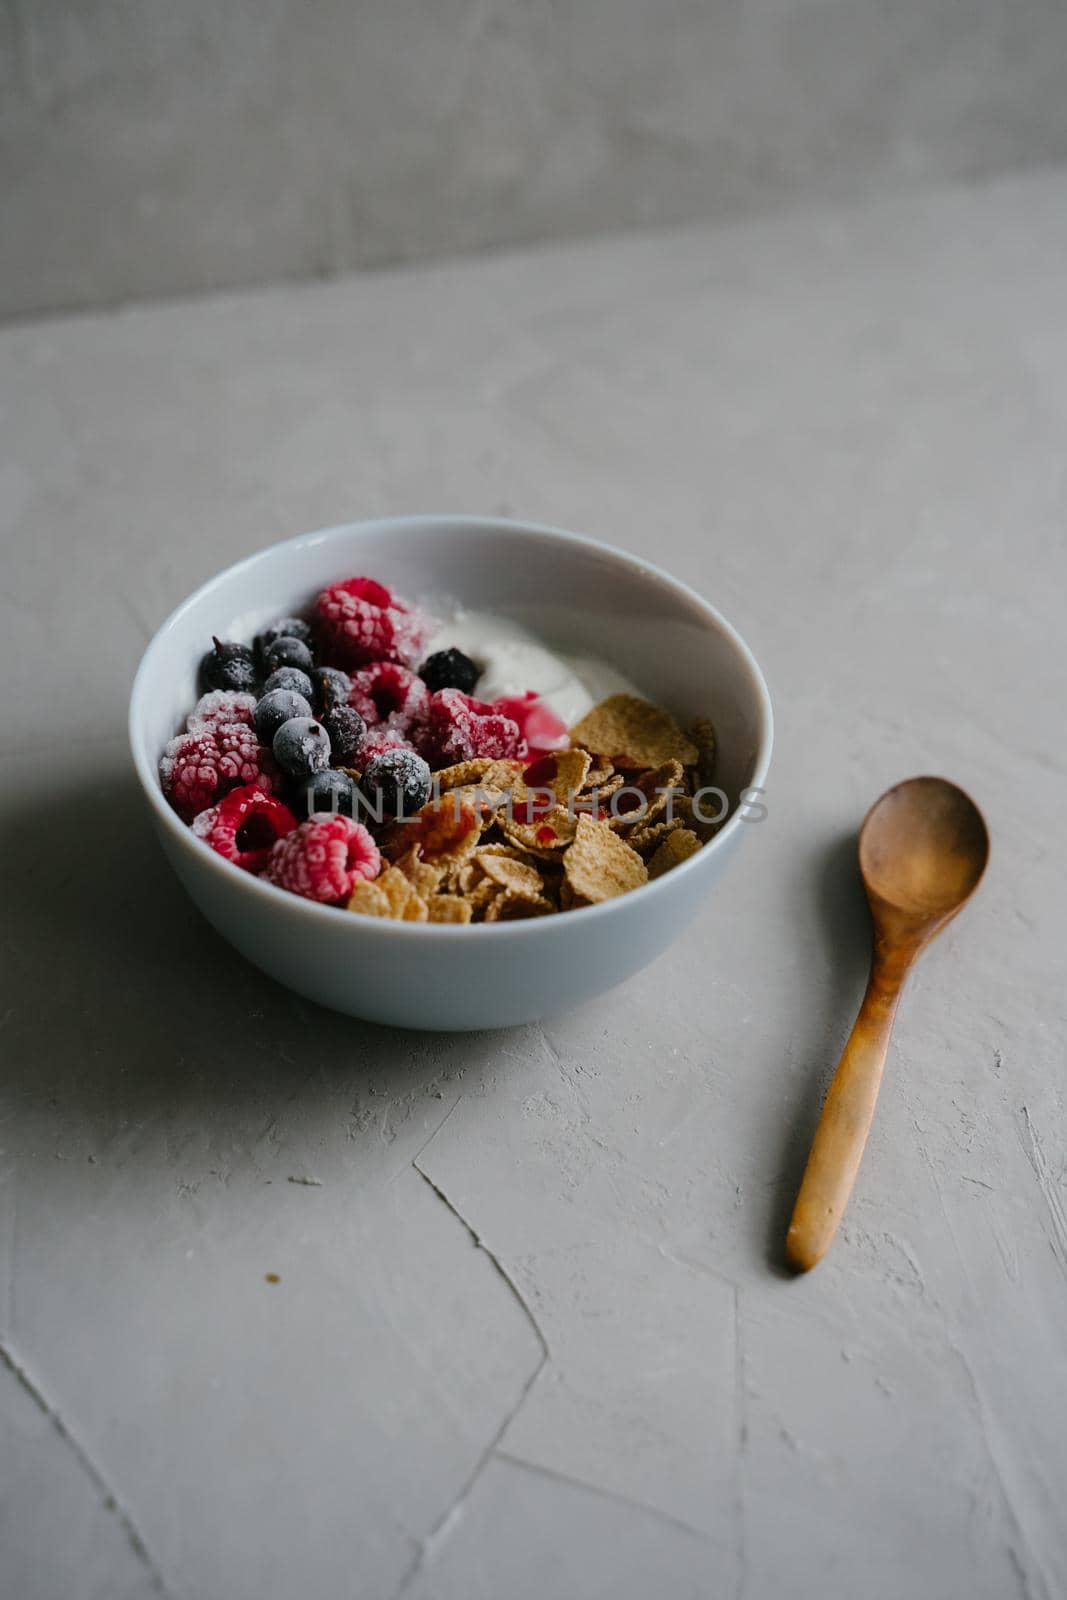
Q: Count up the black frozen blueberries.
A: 11